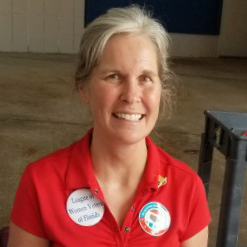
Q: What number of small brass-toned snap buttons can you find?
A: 3